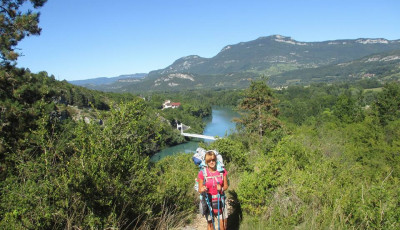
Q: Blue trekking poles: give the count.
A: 2